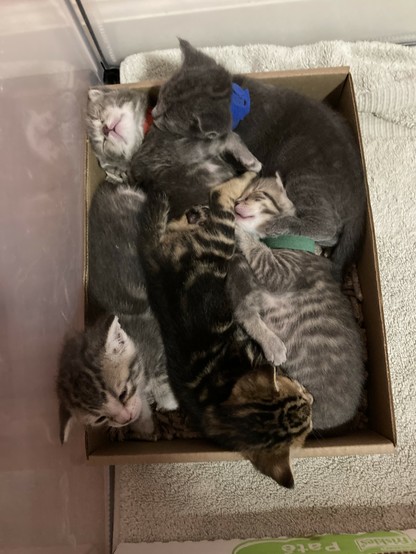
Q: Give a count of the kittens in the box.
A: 5